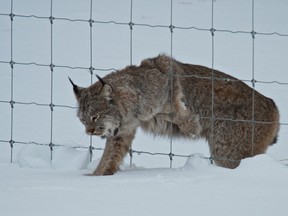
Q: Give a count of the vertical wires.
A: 7